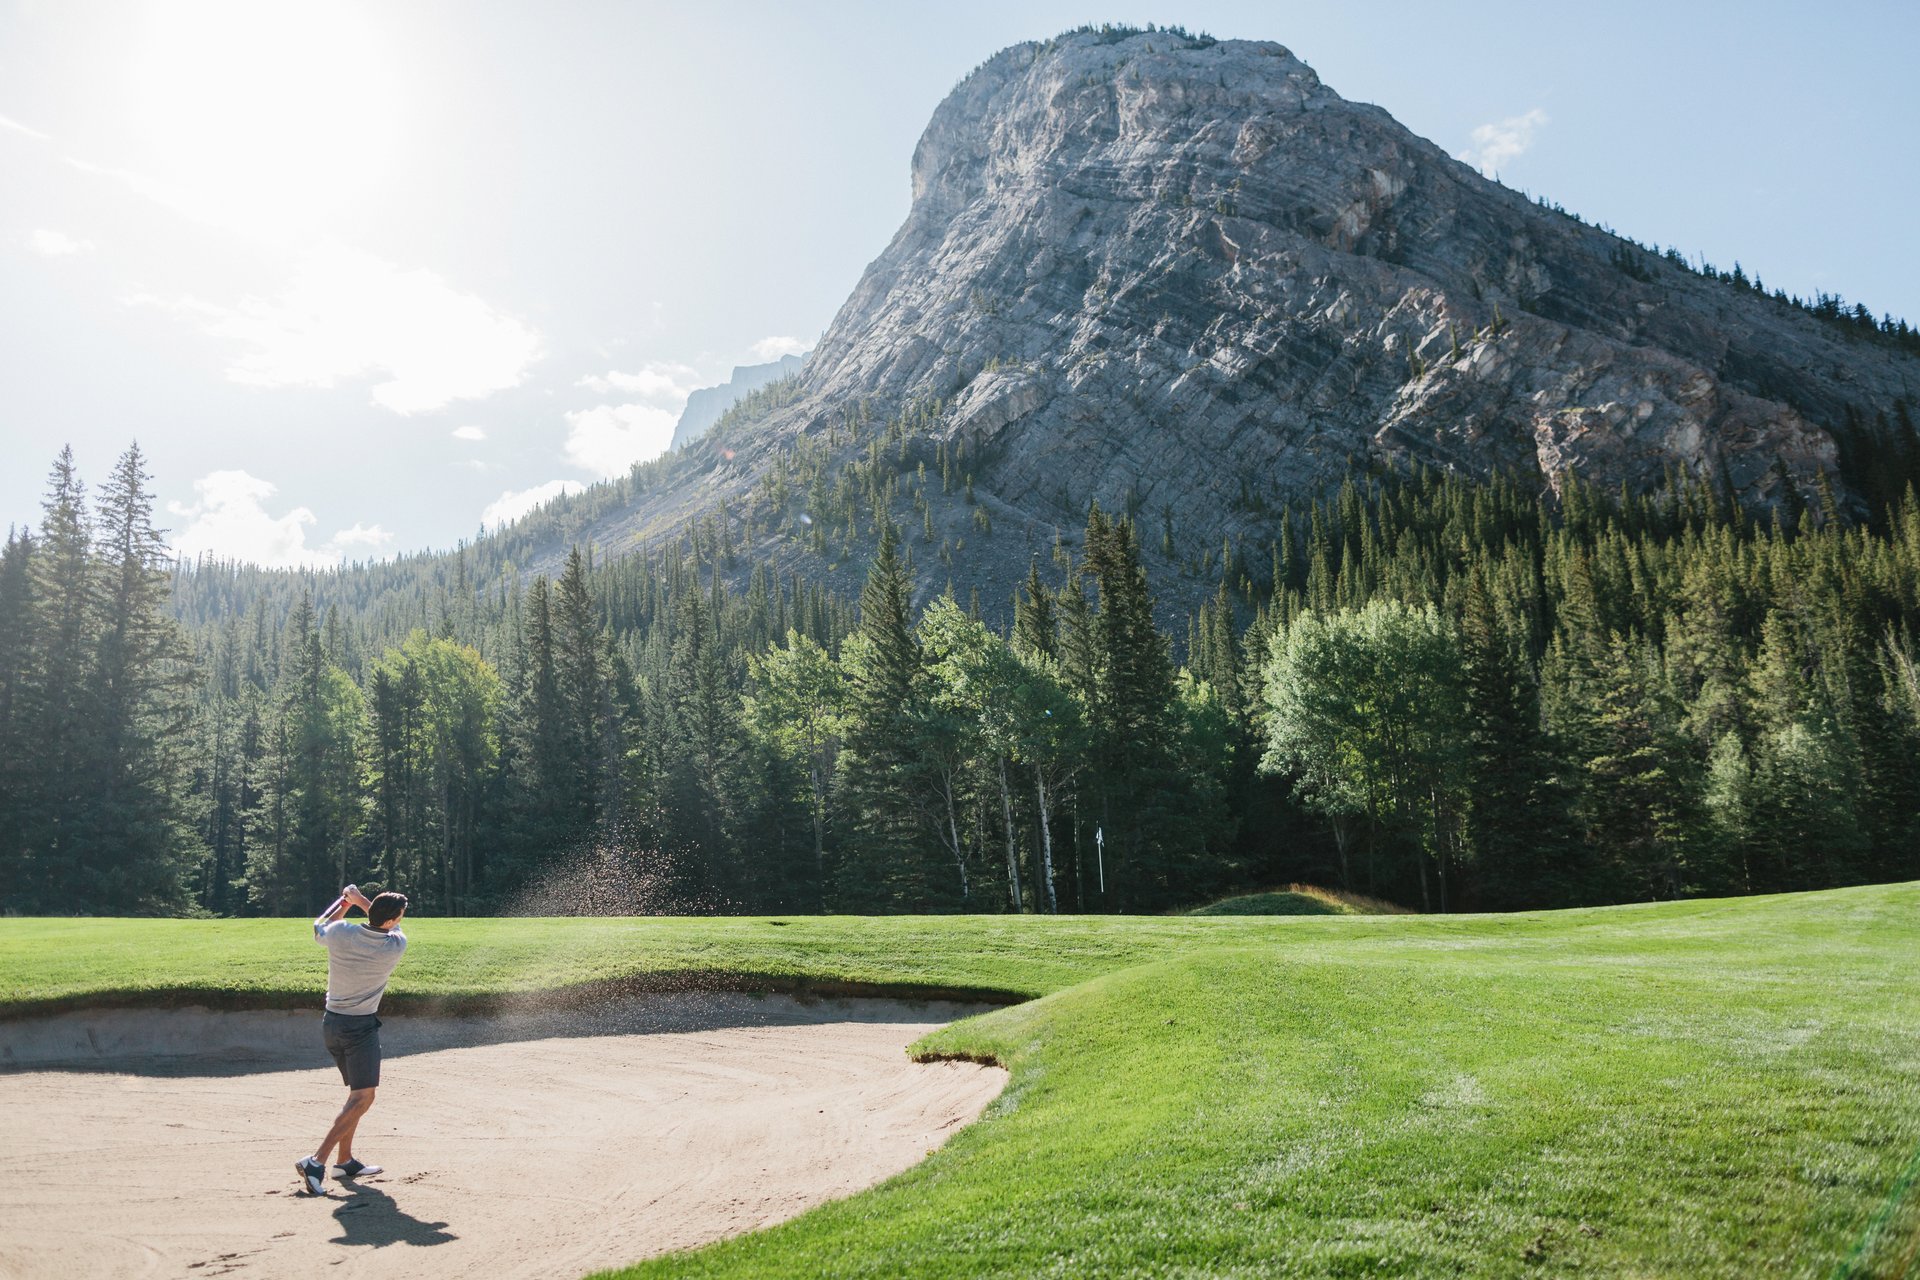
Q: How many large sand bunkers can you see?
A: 1